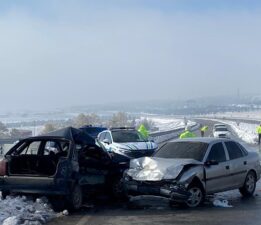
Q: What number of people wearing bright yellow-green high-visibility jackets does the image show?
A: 4